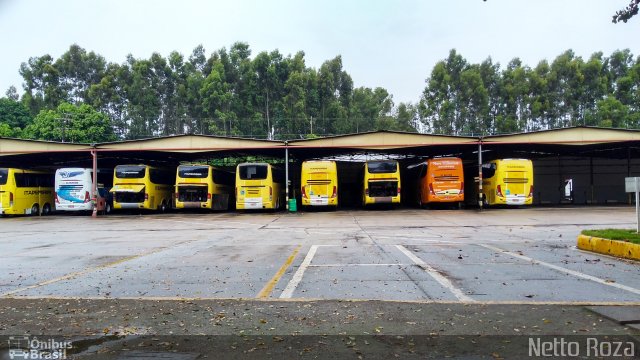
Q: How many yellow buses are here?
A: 7